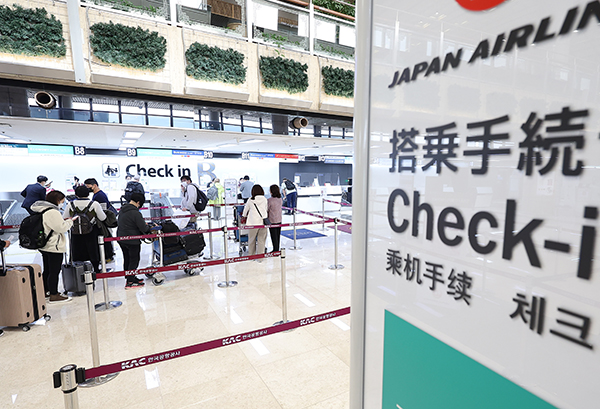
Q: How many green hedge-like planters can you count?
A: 5